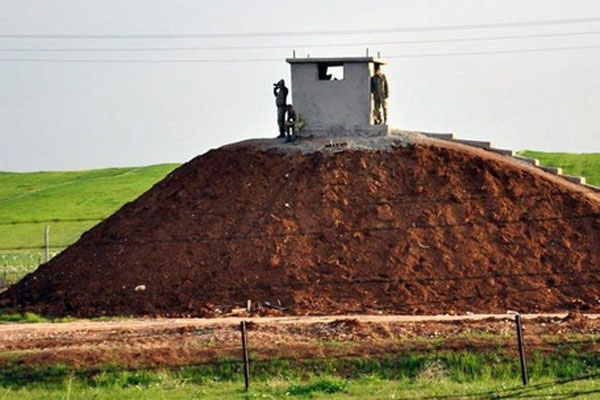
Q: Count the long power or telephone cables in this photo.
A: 3